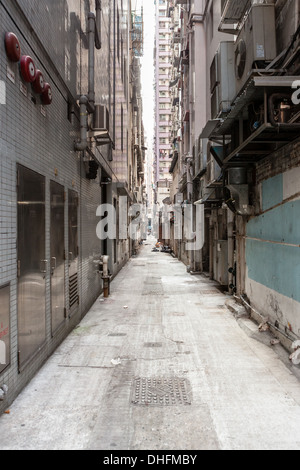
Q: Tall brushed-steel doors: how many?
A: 3